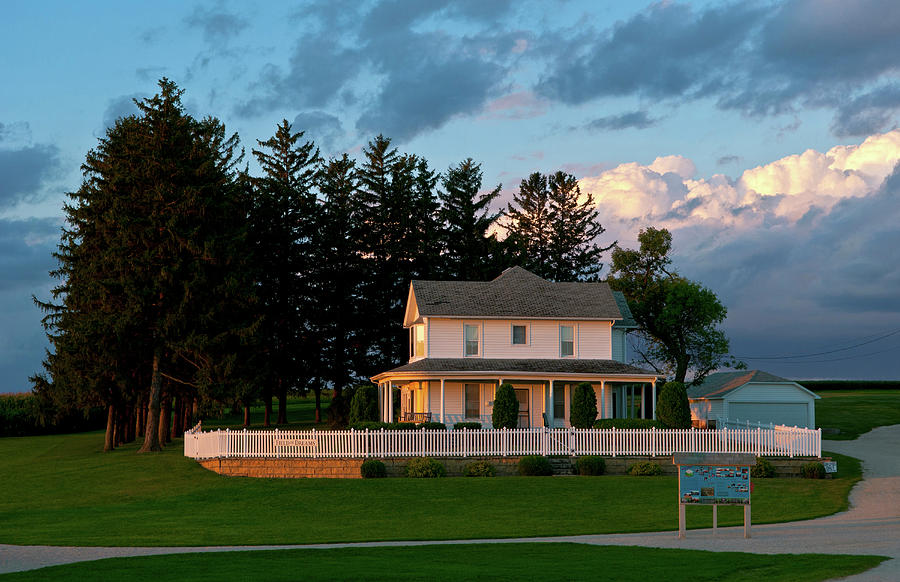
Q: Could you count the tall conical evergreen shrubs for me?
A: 4